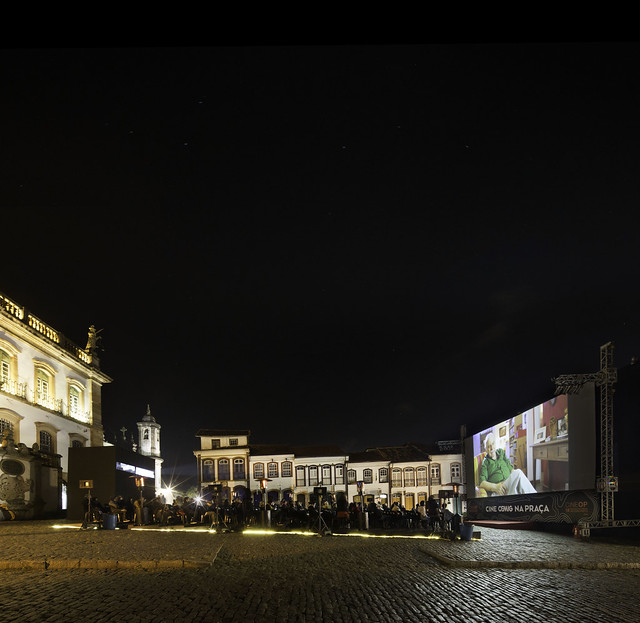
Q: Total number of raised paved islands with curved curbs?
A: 2